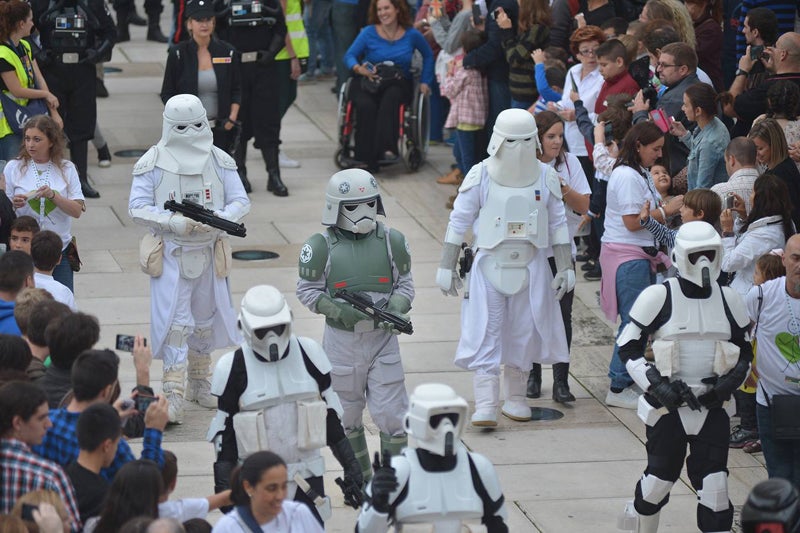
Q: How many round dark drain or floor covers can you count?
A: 4